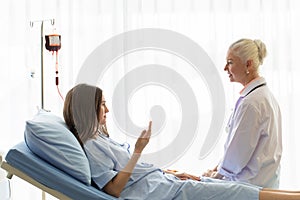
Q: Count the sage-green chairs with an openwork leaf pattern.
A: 0